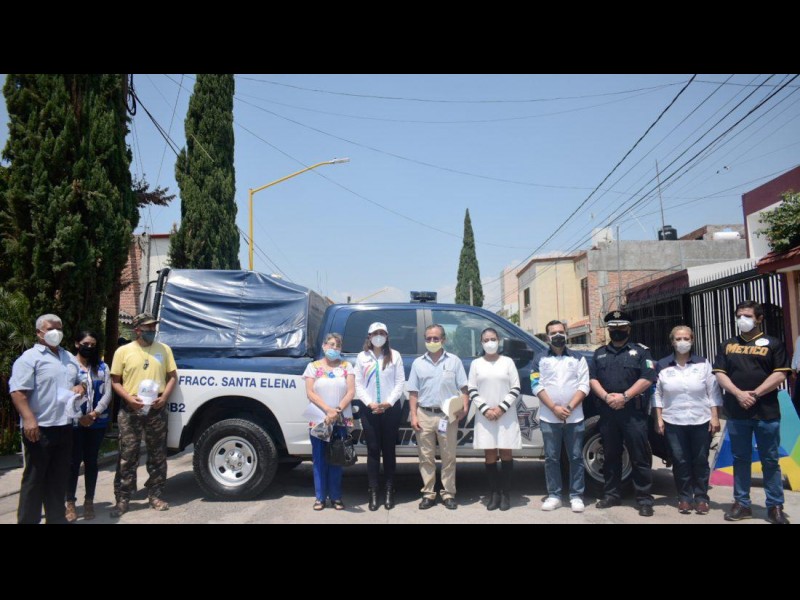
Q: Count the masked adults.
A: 11